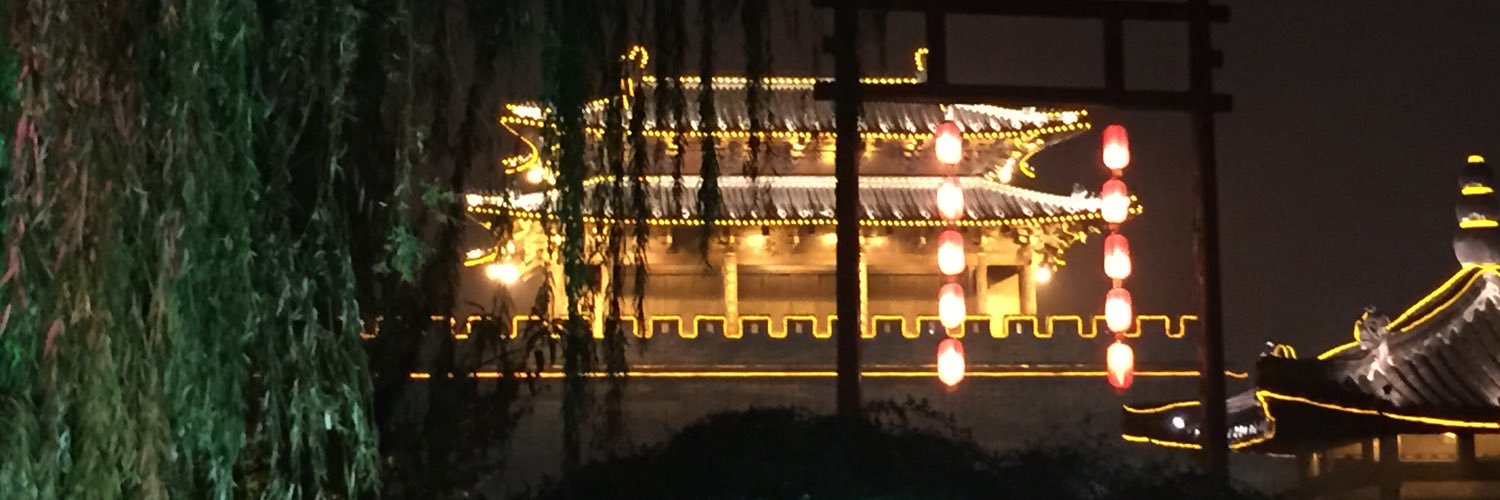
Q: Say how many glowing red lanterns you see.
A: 10